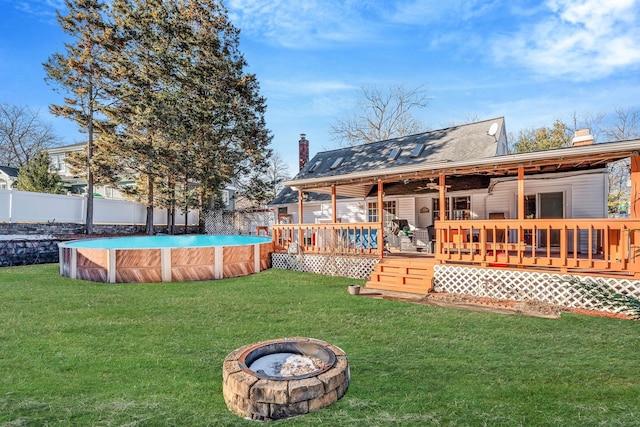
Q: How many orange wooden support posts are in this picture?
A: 6